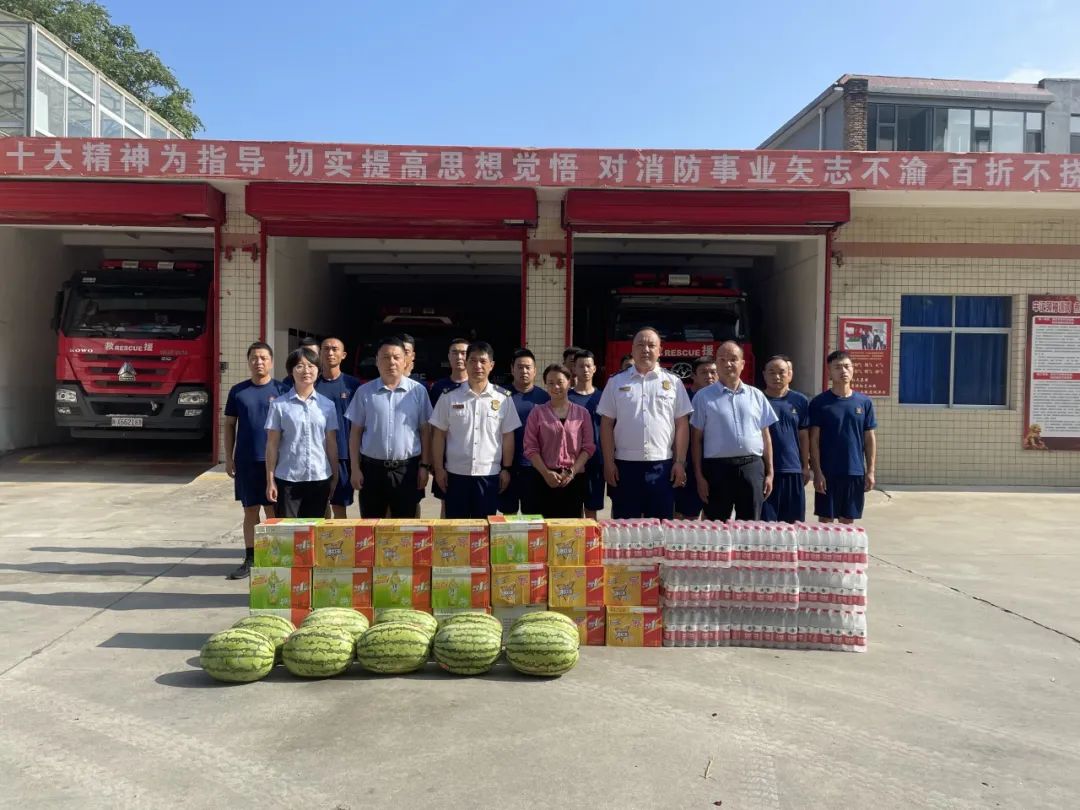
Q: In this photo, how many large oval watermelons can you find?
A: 10